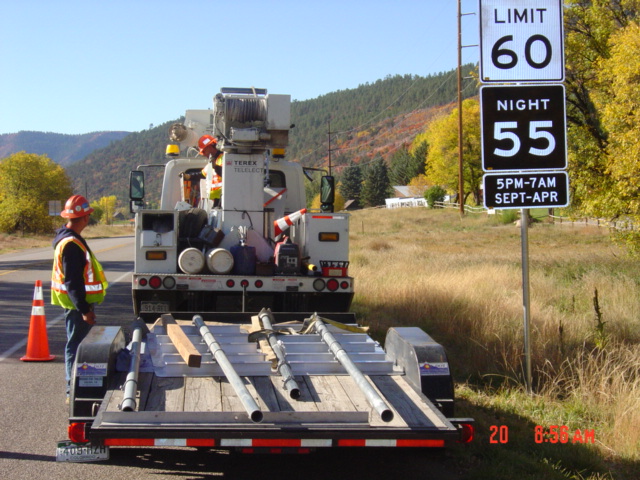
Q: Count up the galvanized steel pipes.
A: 4